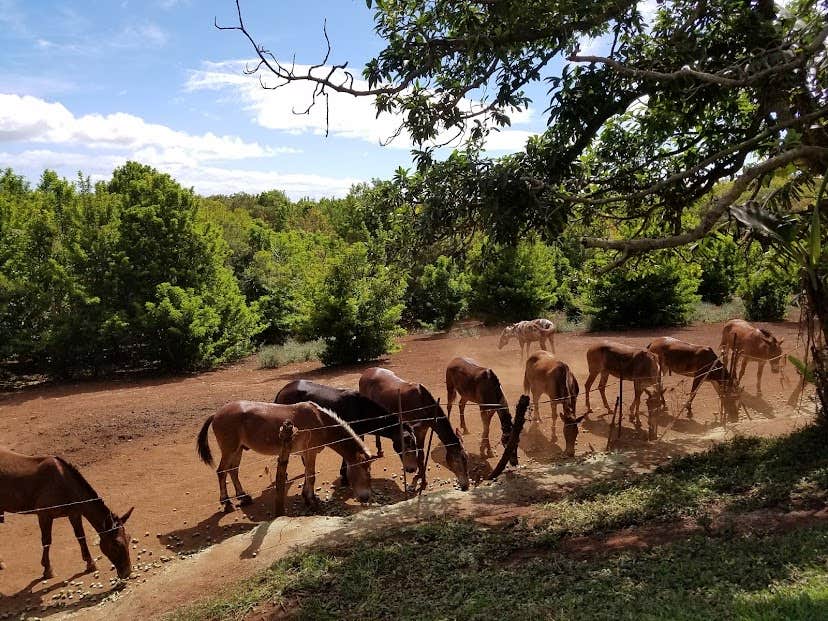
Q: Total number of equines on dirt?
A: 10